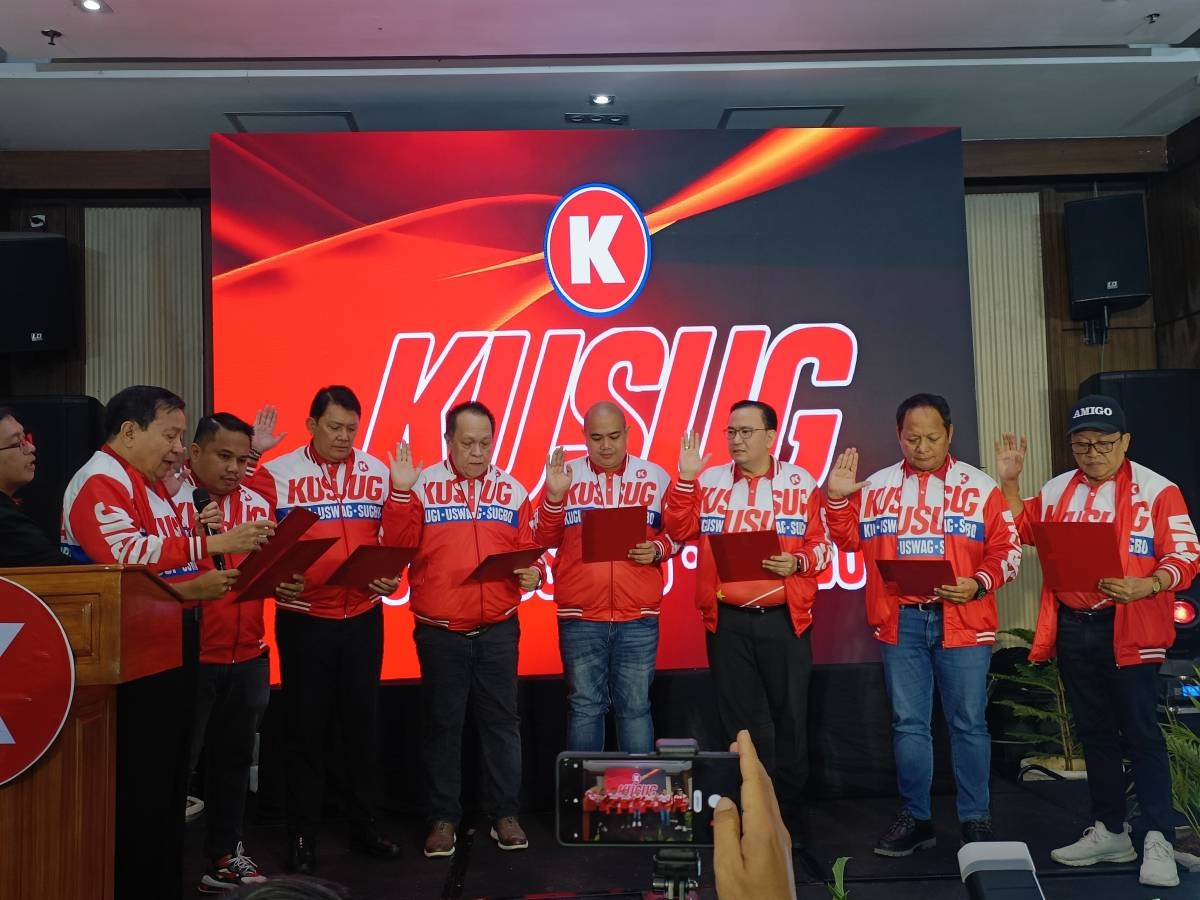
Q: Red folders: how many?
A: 8